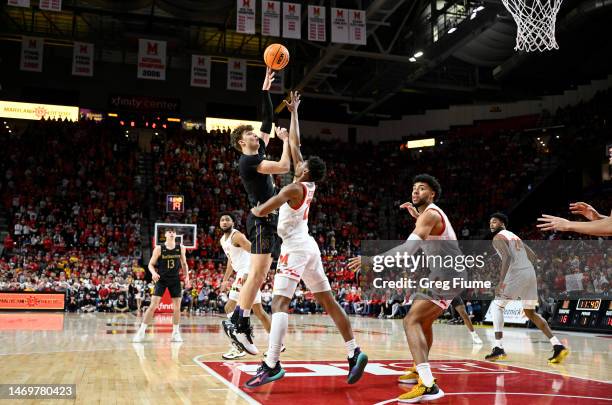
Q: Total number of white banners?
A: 14